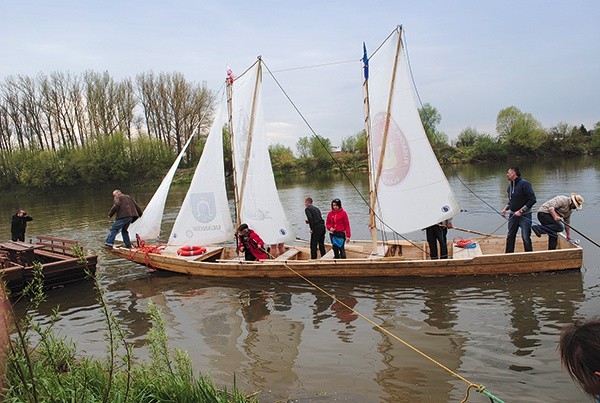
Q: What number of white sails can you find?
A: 4